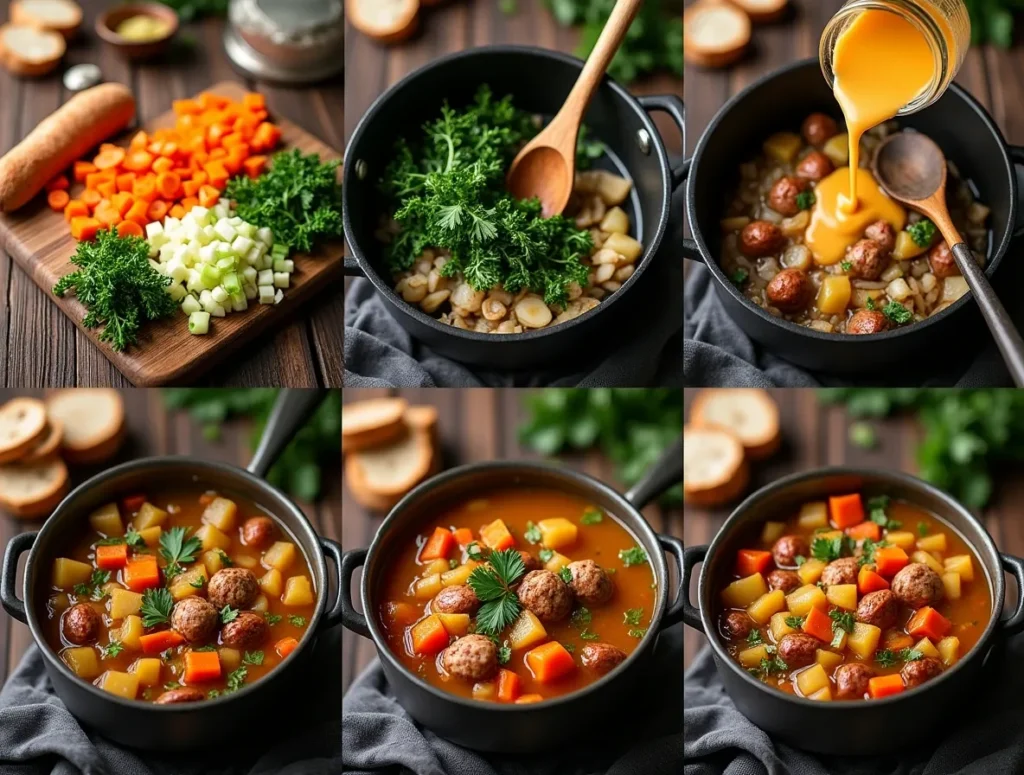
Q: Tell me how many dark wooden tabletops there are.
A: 6